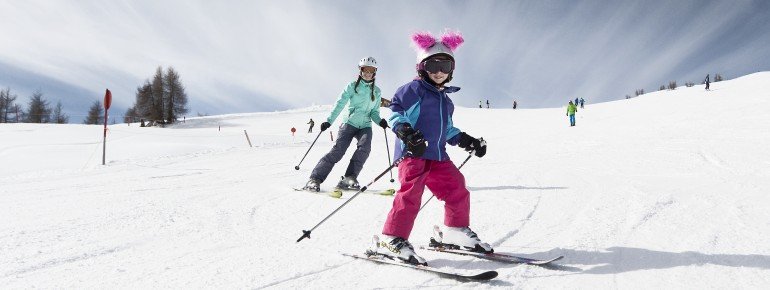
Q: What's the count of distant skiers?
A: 8